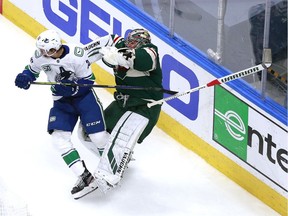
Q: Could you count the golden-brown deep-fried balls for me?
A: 0